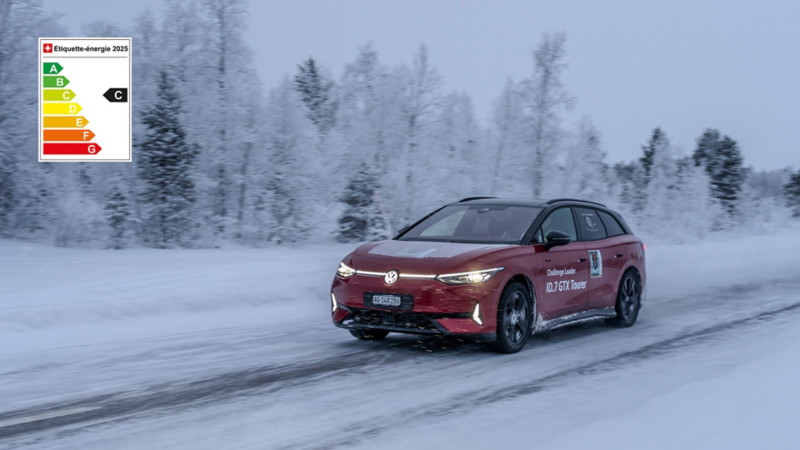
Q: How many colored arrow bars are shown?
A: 7